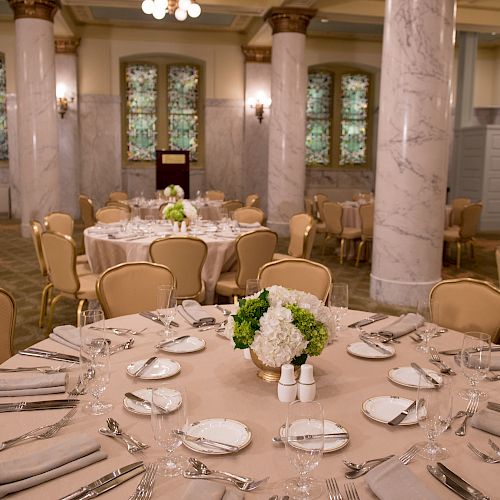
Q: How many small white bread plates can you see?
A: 8